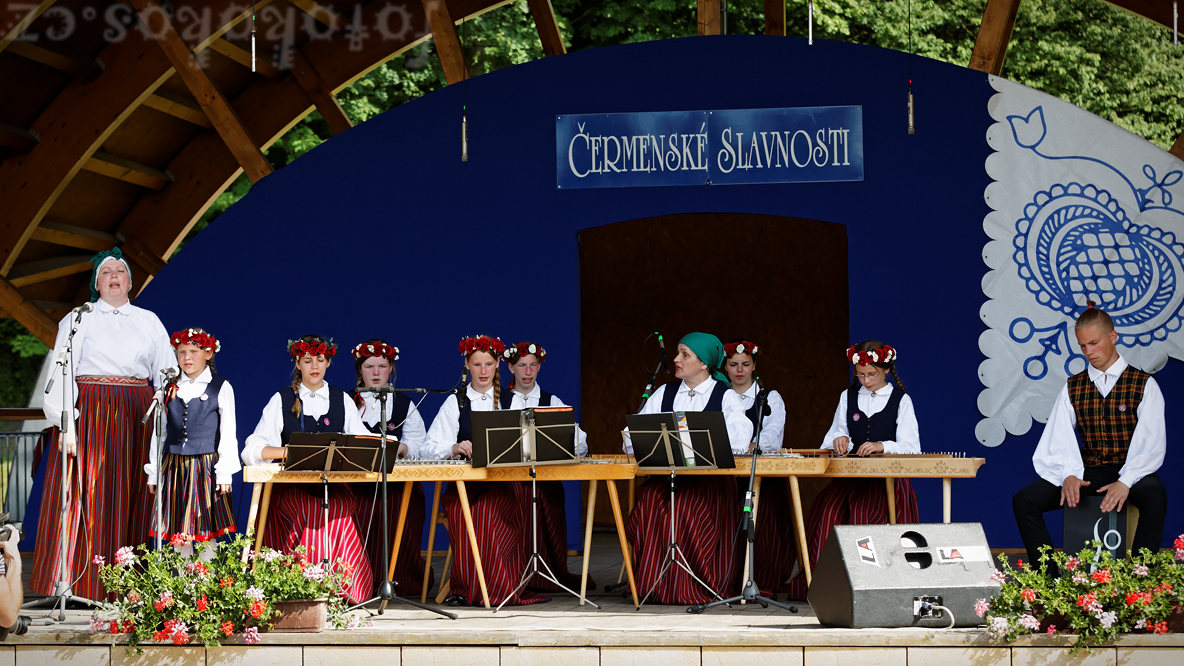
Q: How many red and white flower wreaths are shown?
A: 7